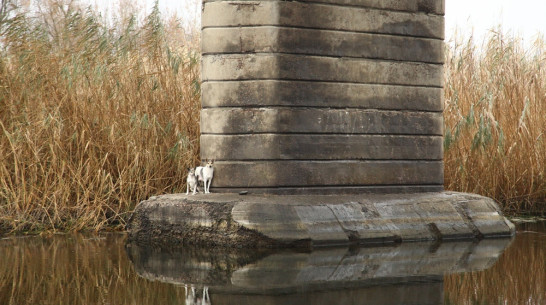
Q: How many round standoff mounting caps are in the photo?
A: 0